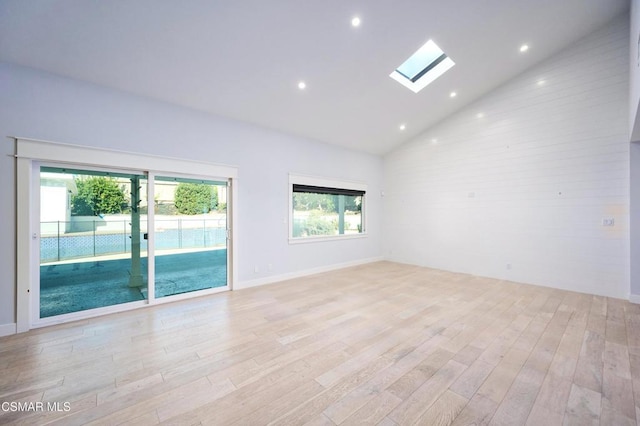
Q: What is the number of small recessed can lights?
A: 5